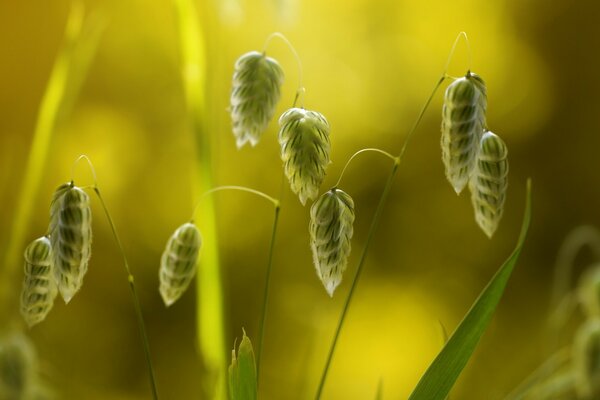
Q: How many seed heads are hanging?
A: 8